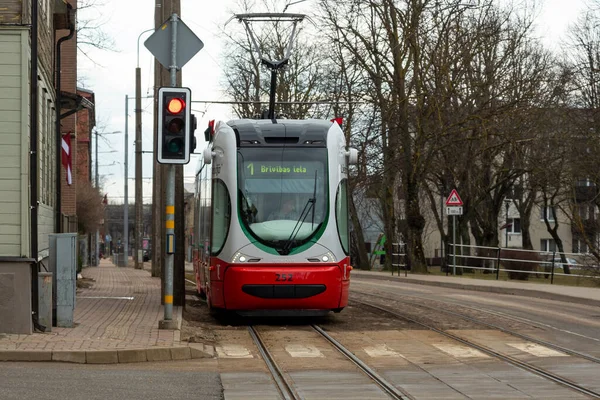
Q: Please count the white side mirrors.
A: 2